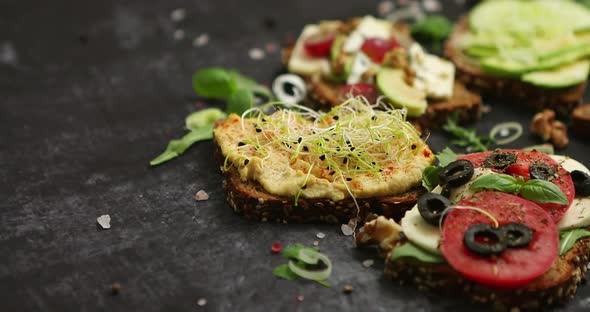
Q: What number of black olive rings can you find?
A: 7